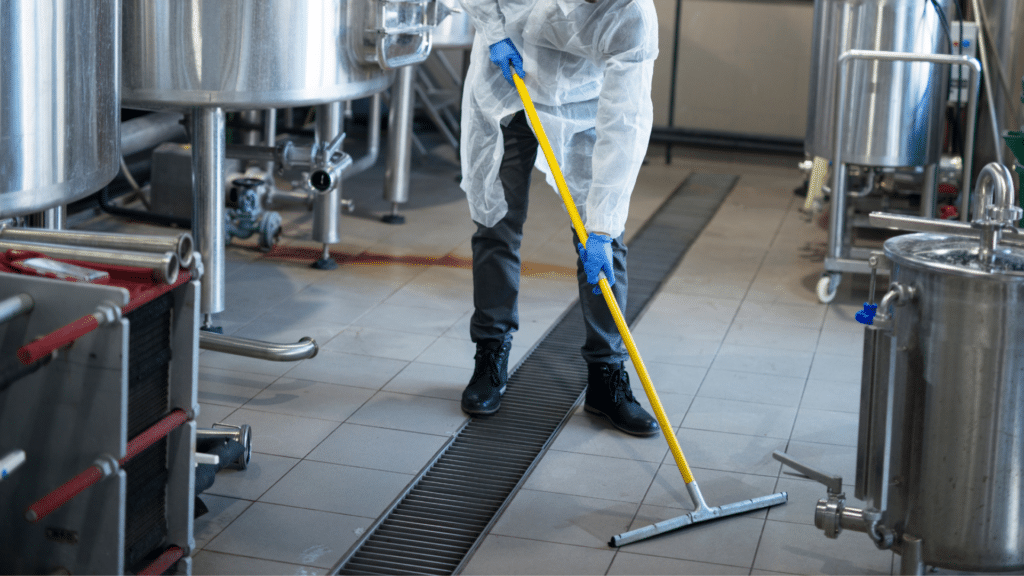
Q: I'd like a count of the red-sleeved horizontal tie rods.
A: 3